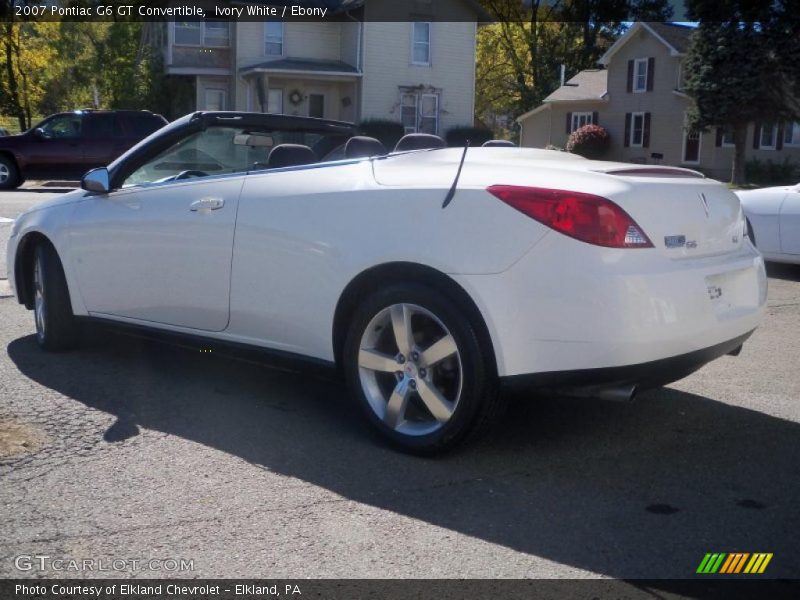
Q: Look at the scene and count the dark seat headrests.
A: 4